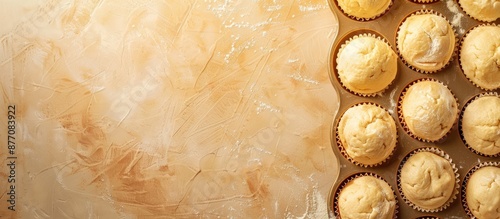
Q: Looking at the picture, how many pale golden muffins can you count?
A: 11